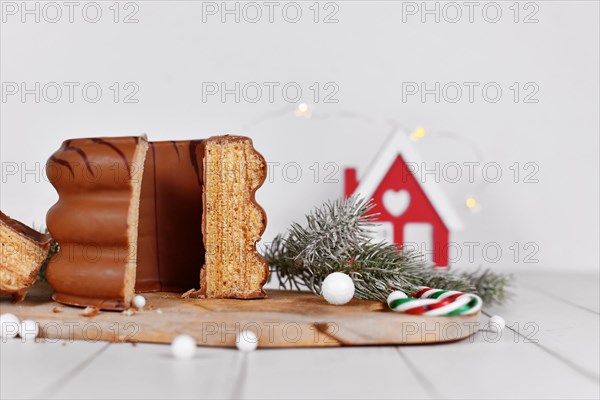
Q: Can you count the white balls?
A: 8